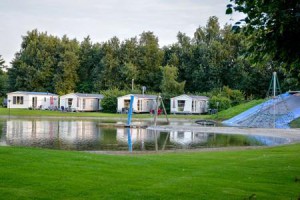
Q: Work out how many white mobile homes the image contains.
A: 4